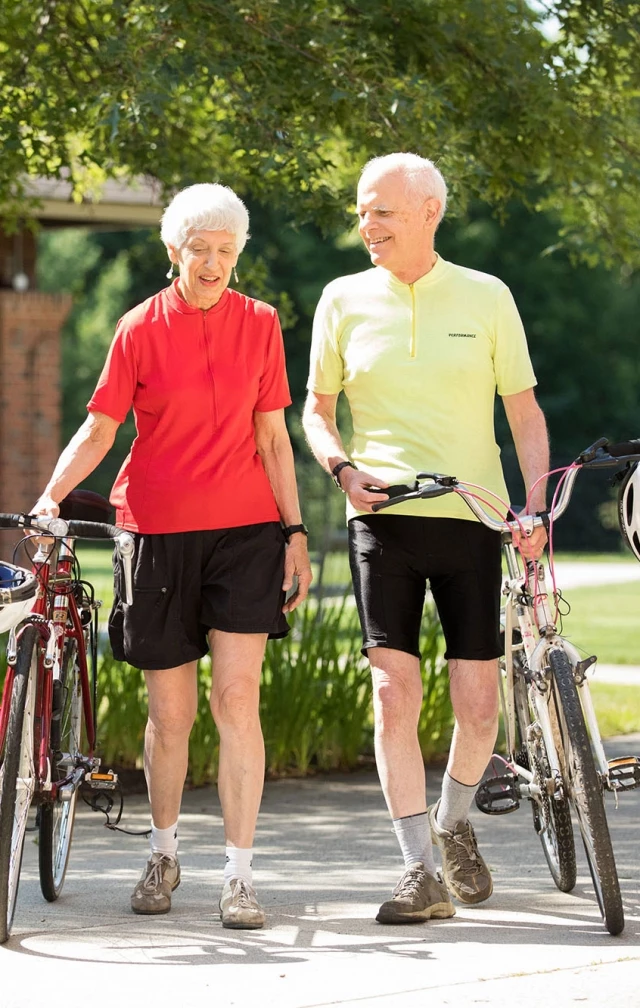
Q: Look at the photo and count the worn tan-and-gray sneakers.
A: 4